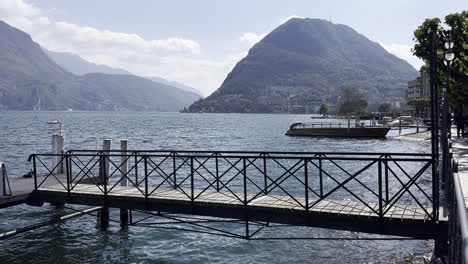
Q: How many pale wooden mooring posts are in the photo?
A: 3